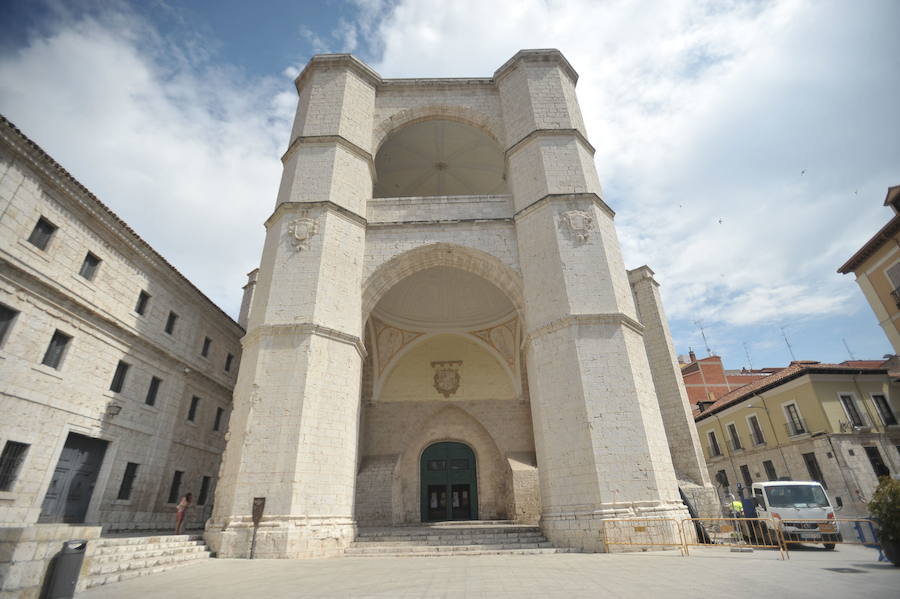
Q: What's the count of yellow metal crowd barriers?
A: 3